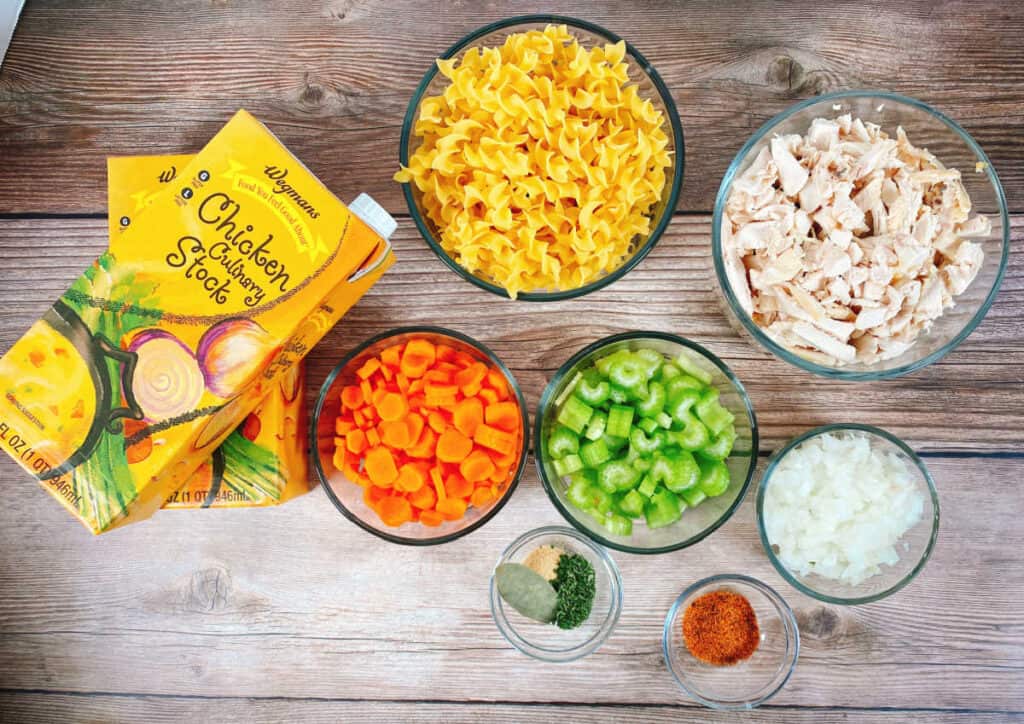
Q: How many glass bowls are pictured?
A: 7